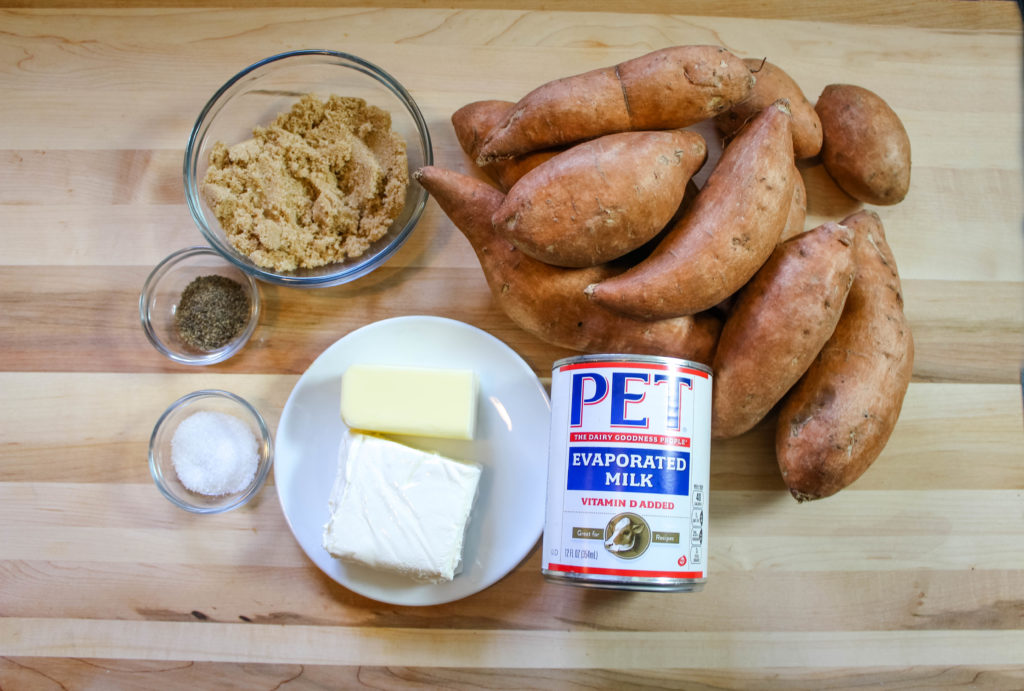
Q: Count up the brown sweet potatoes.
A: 10